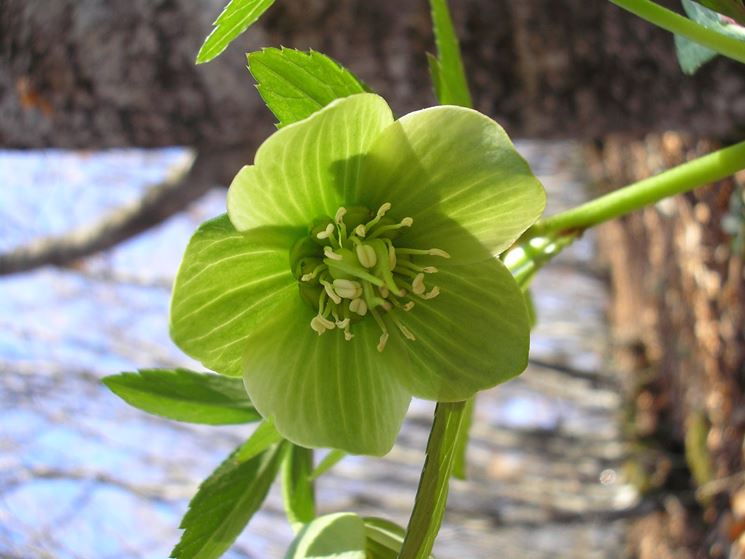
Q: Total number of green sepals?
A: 5